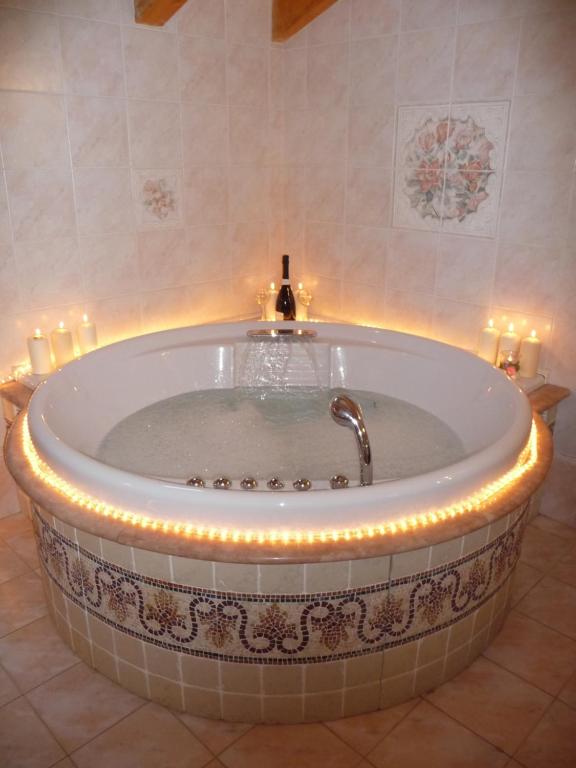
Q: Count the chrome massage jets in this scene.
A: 6